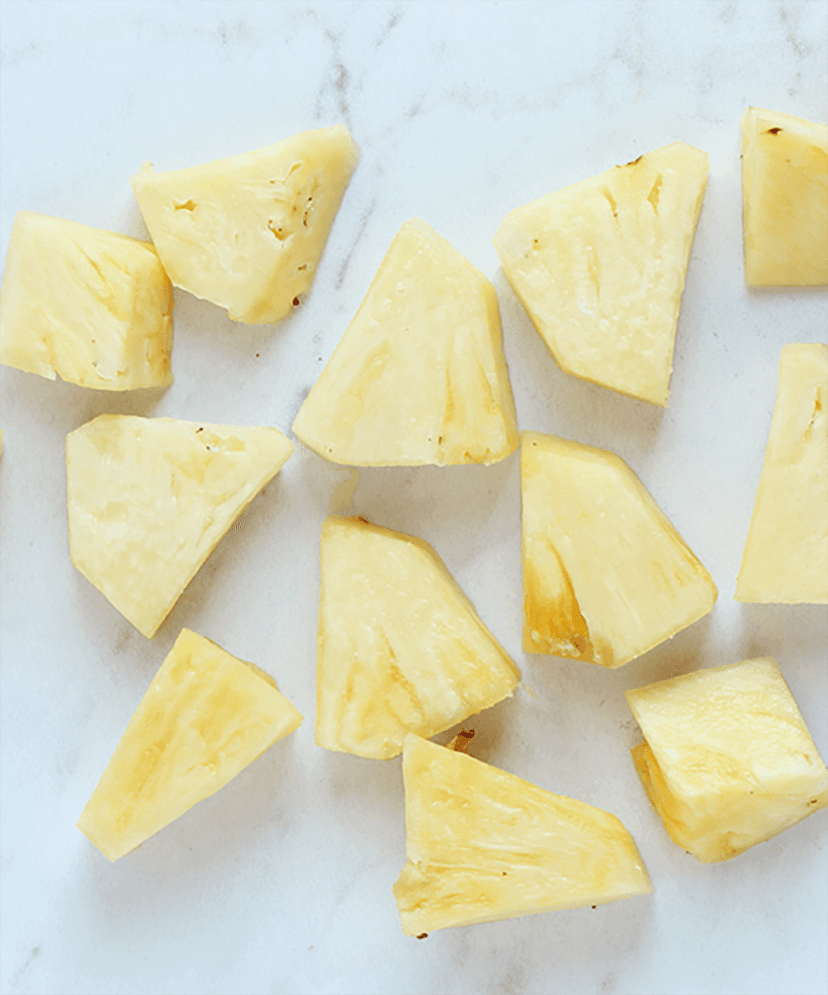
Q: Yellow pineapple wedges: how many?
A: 12